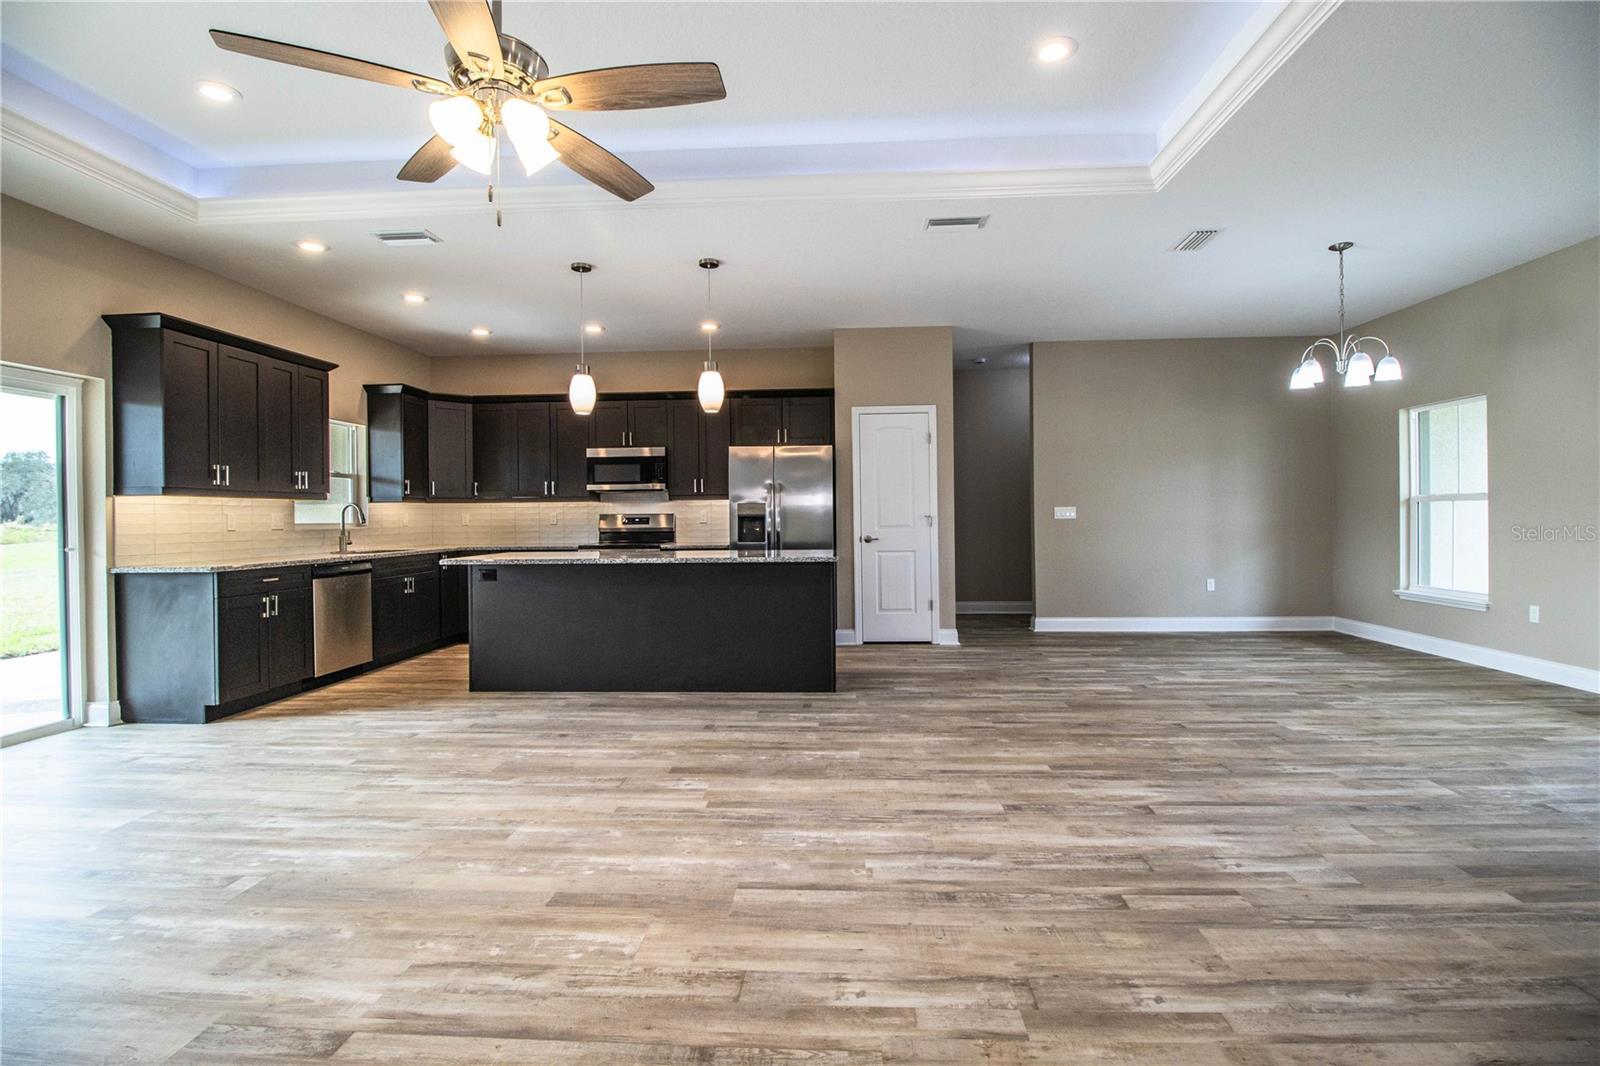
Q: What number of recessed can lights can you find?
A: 7